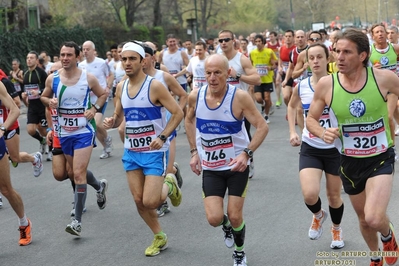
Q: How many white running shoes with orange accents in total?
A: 2